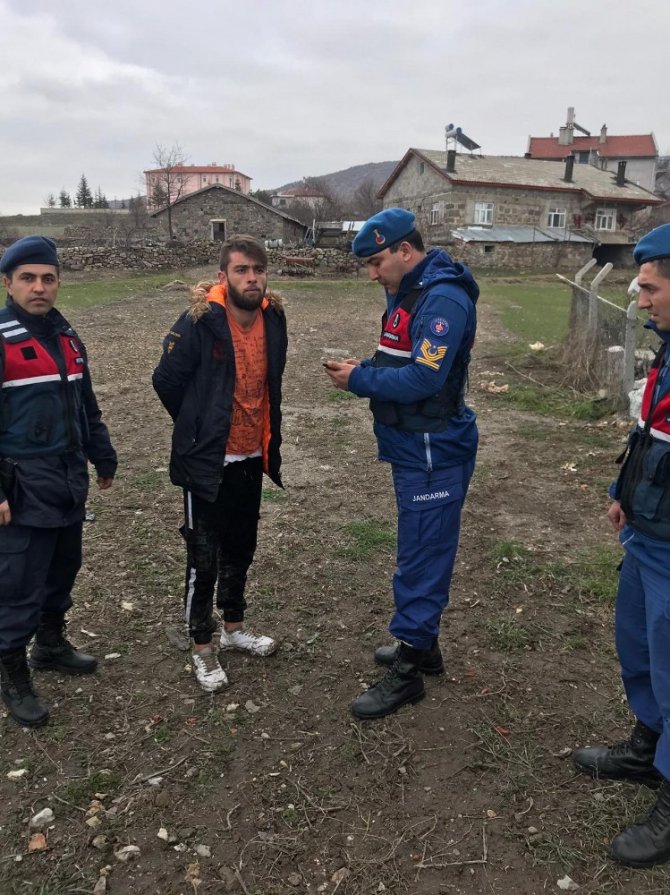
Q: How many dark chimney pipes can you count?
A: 3